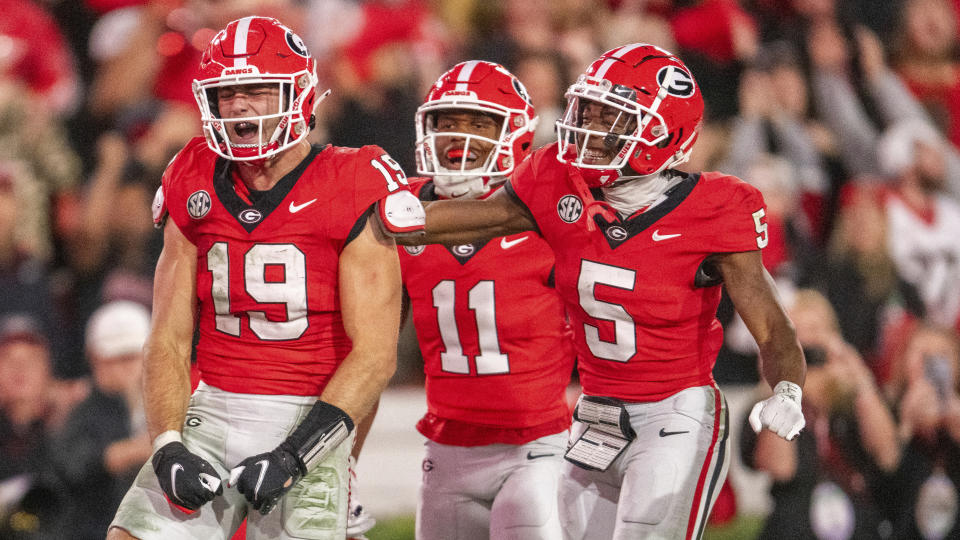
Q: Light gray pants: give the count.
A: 3